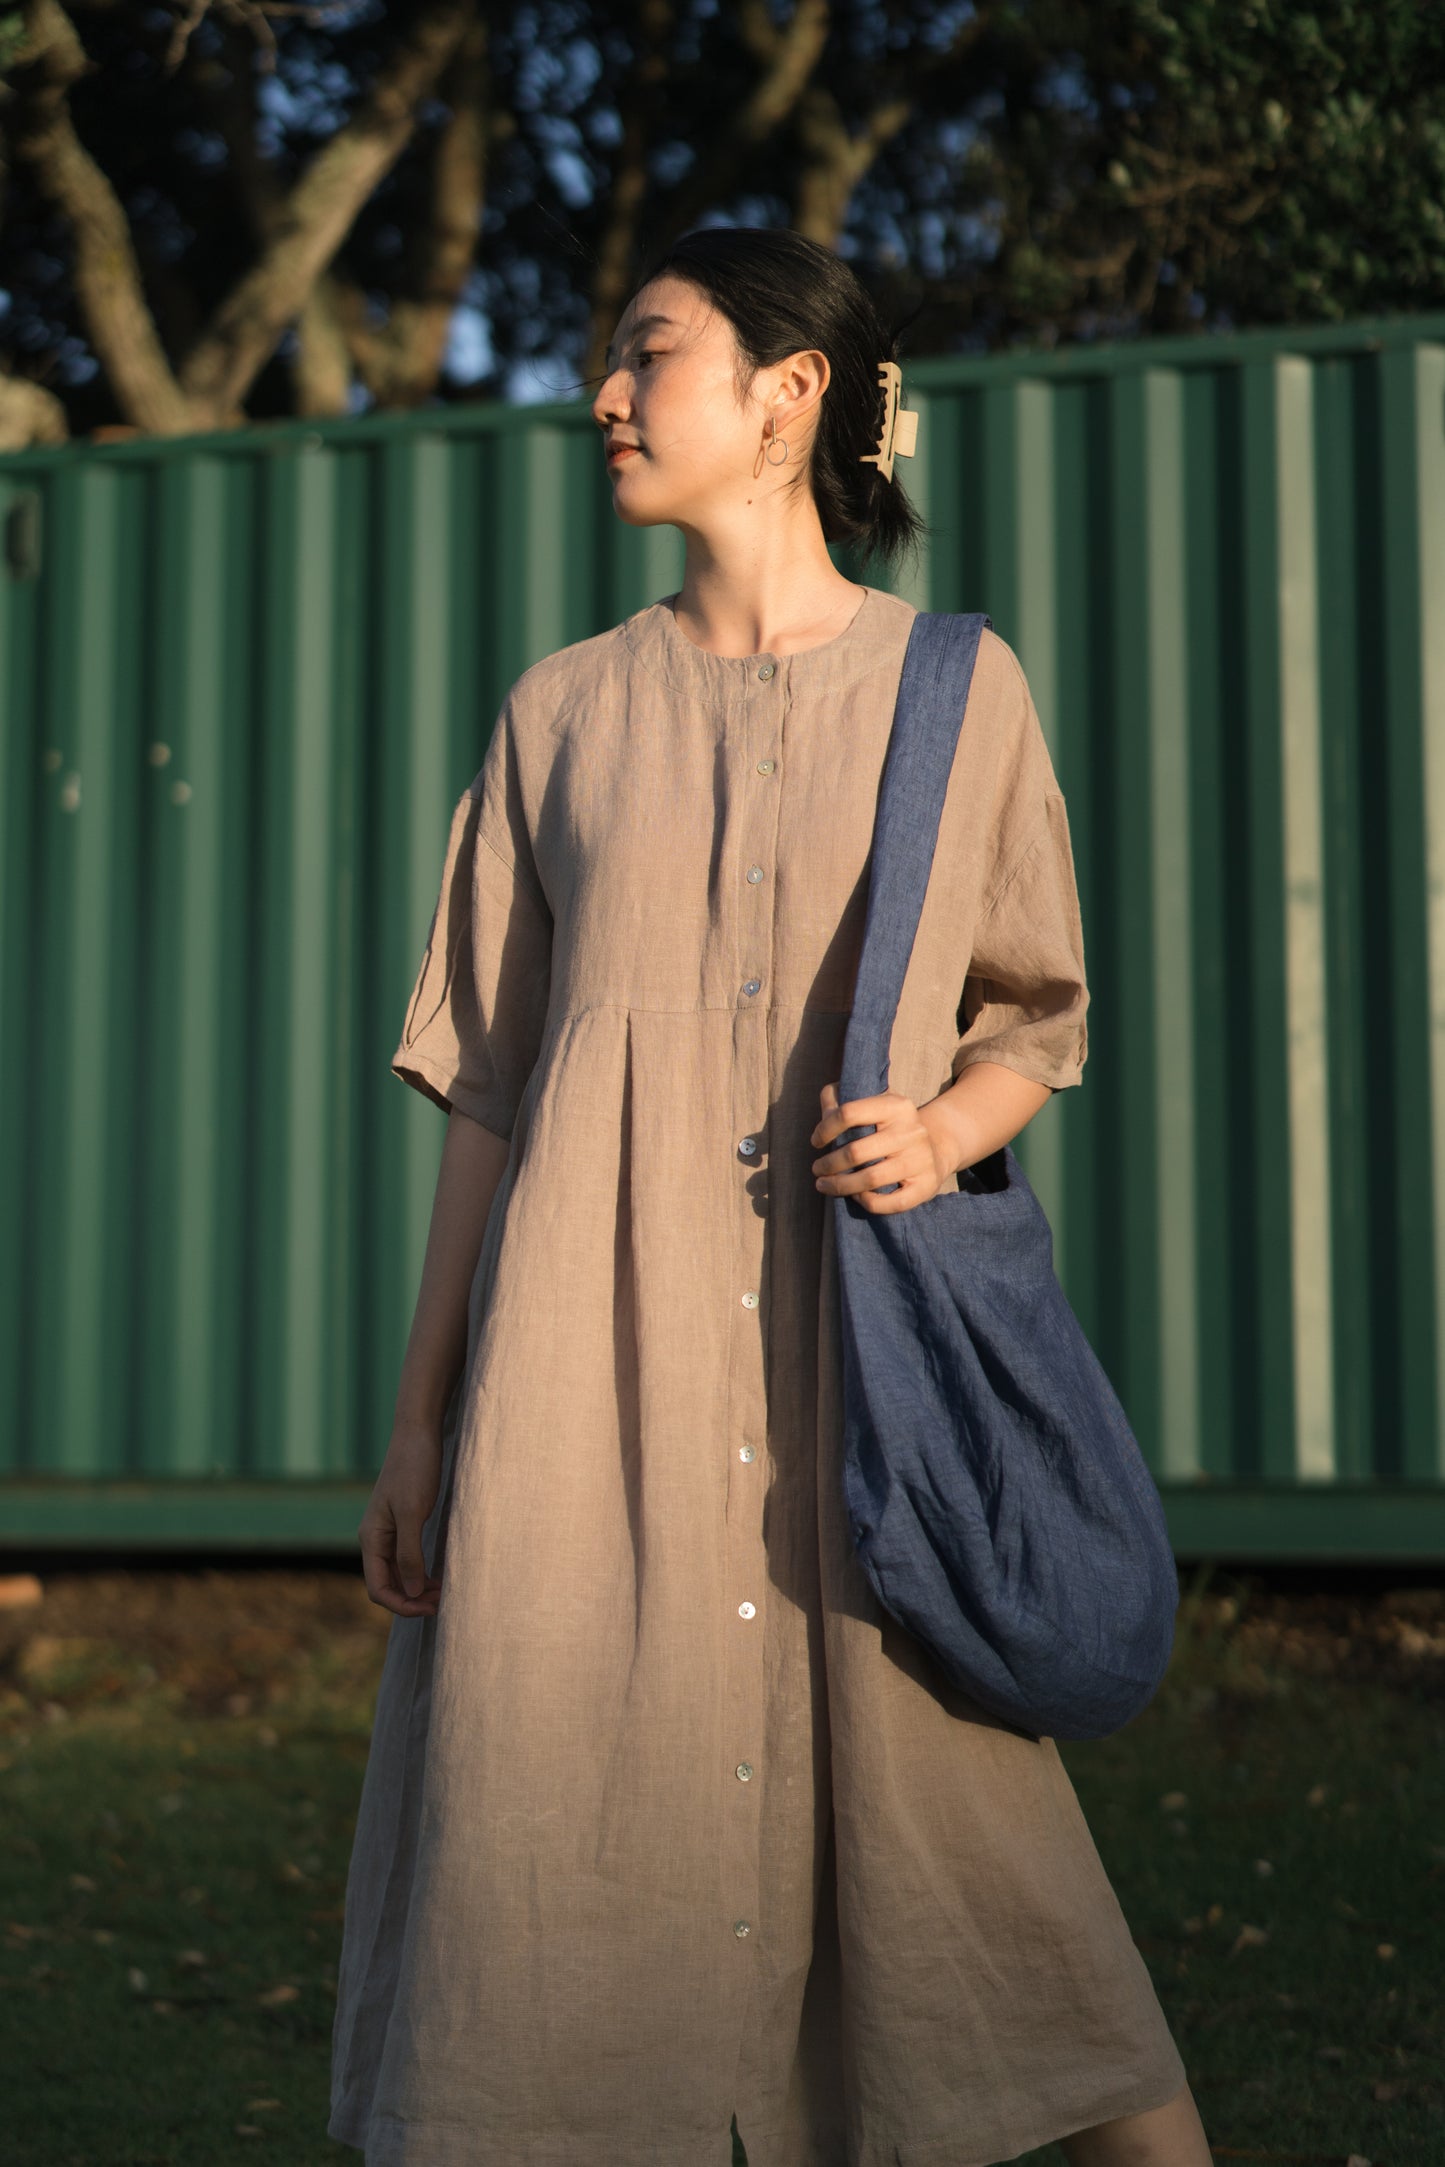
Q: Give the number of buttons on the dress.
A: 10